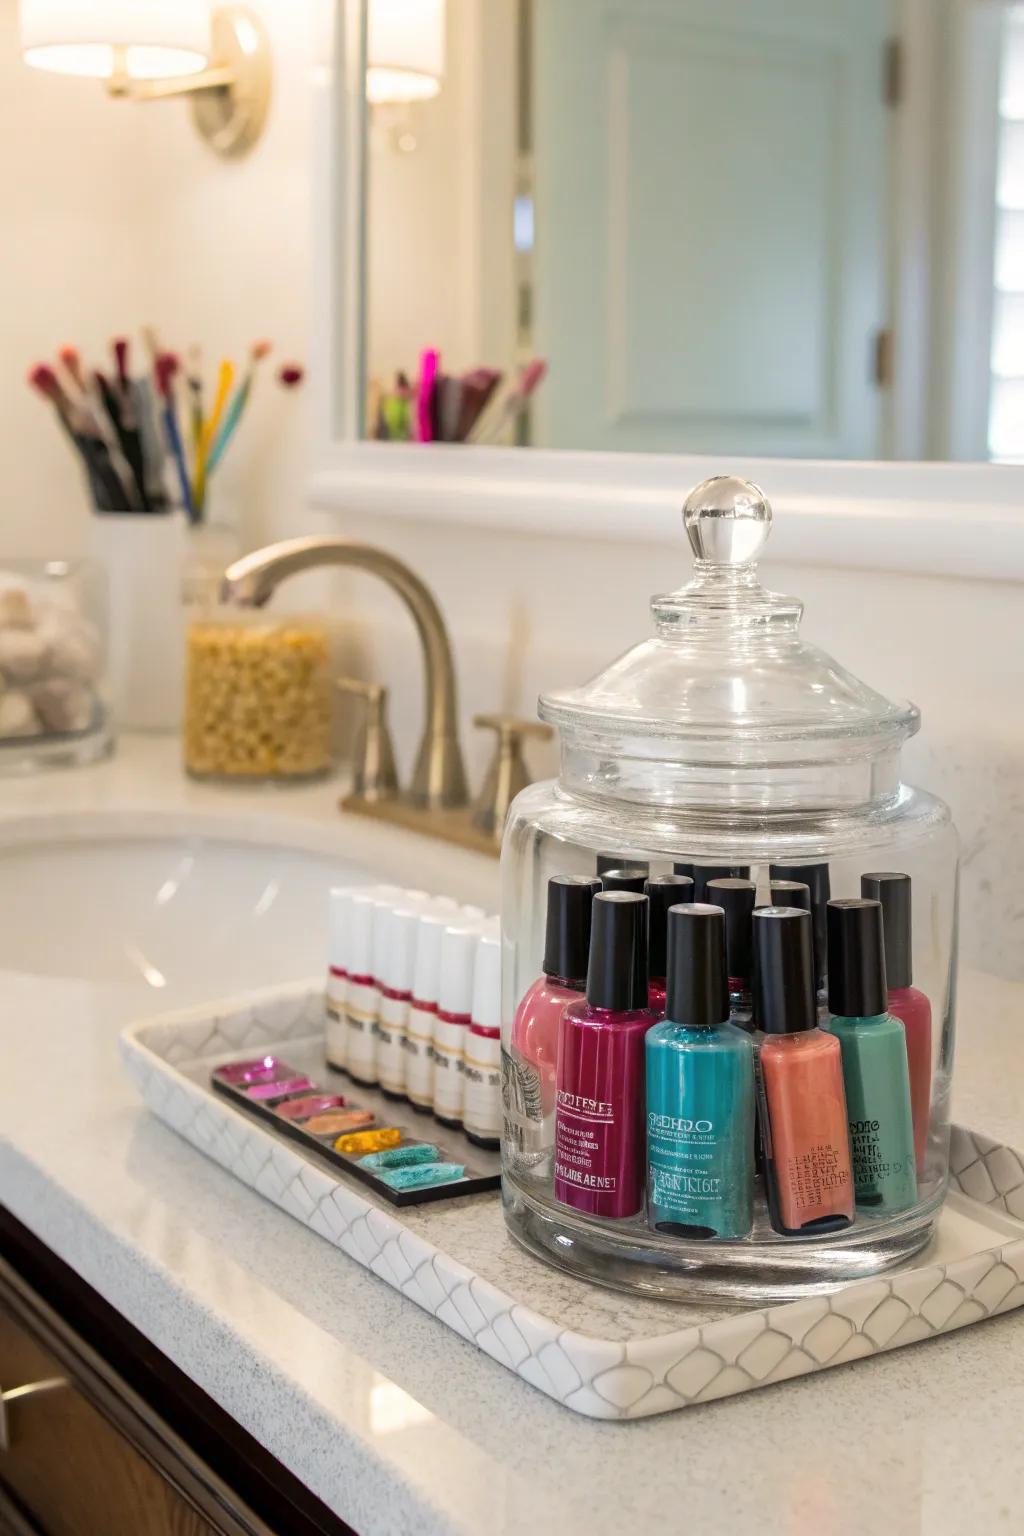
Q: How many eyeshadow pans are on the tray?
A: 7